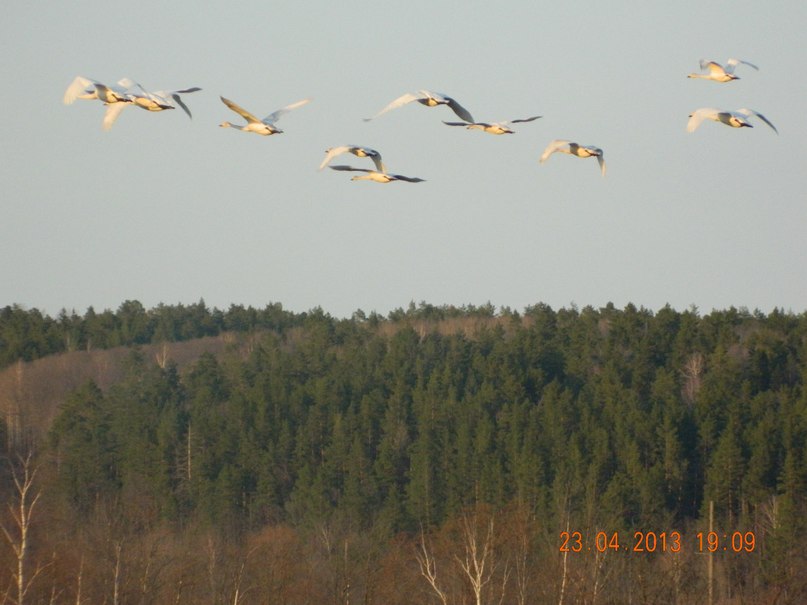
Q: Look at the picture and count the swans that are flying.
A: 10